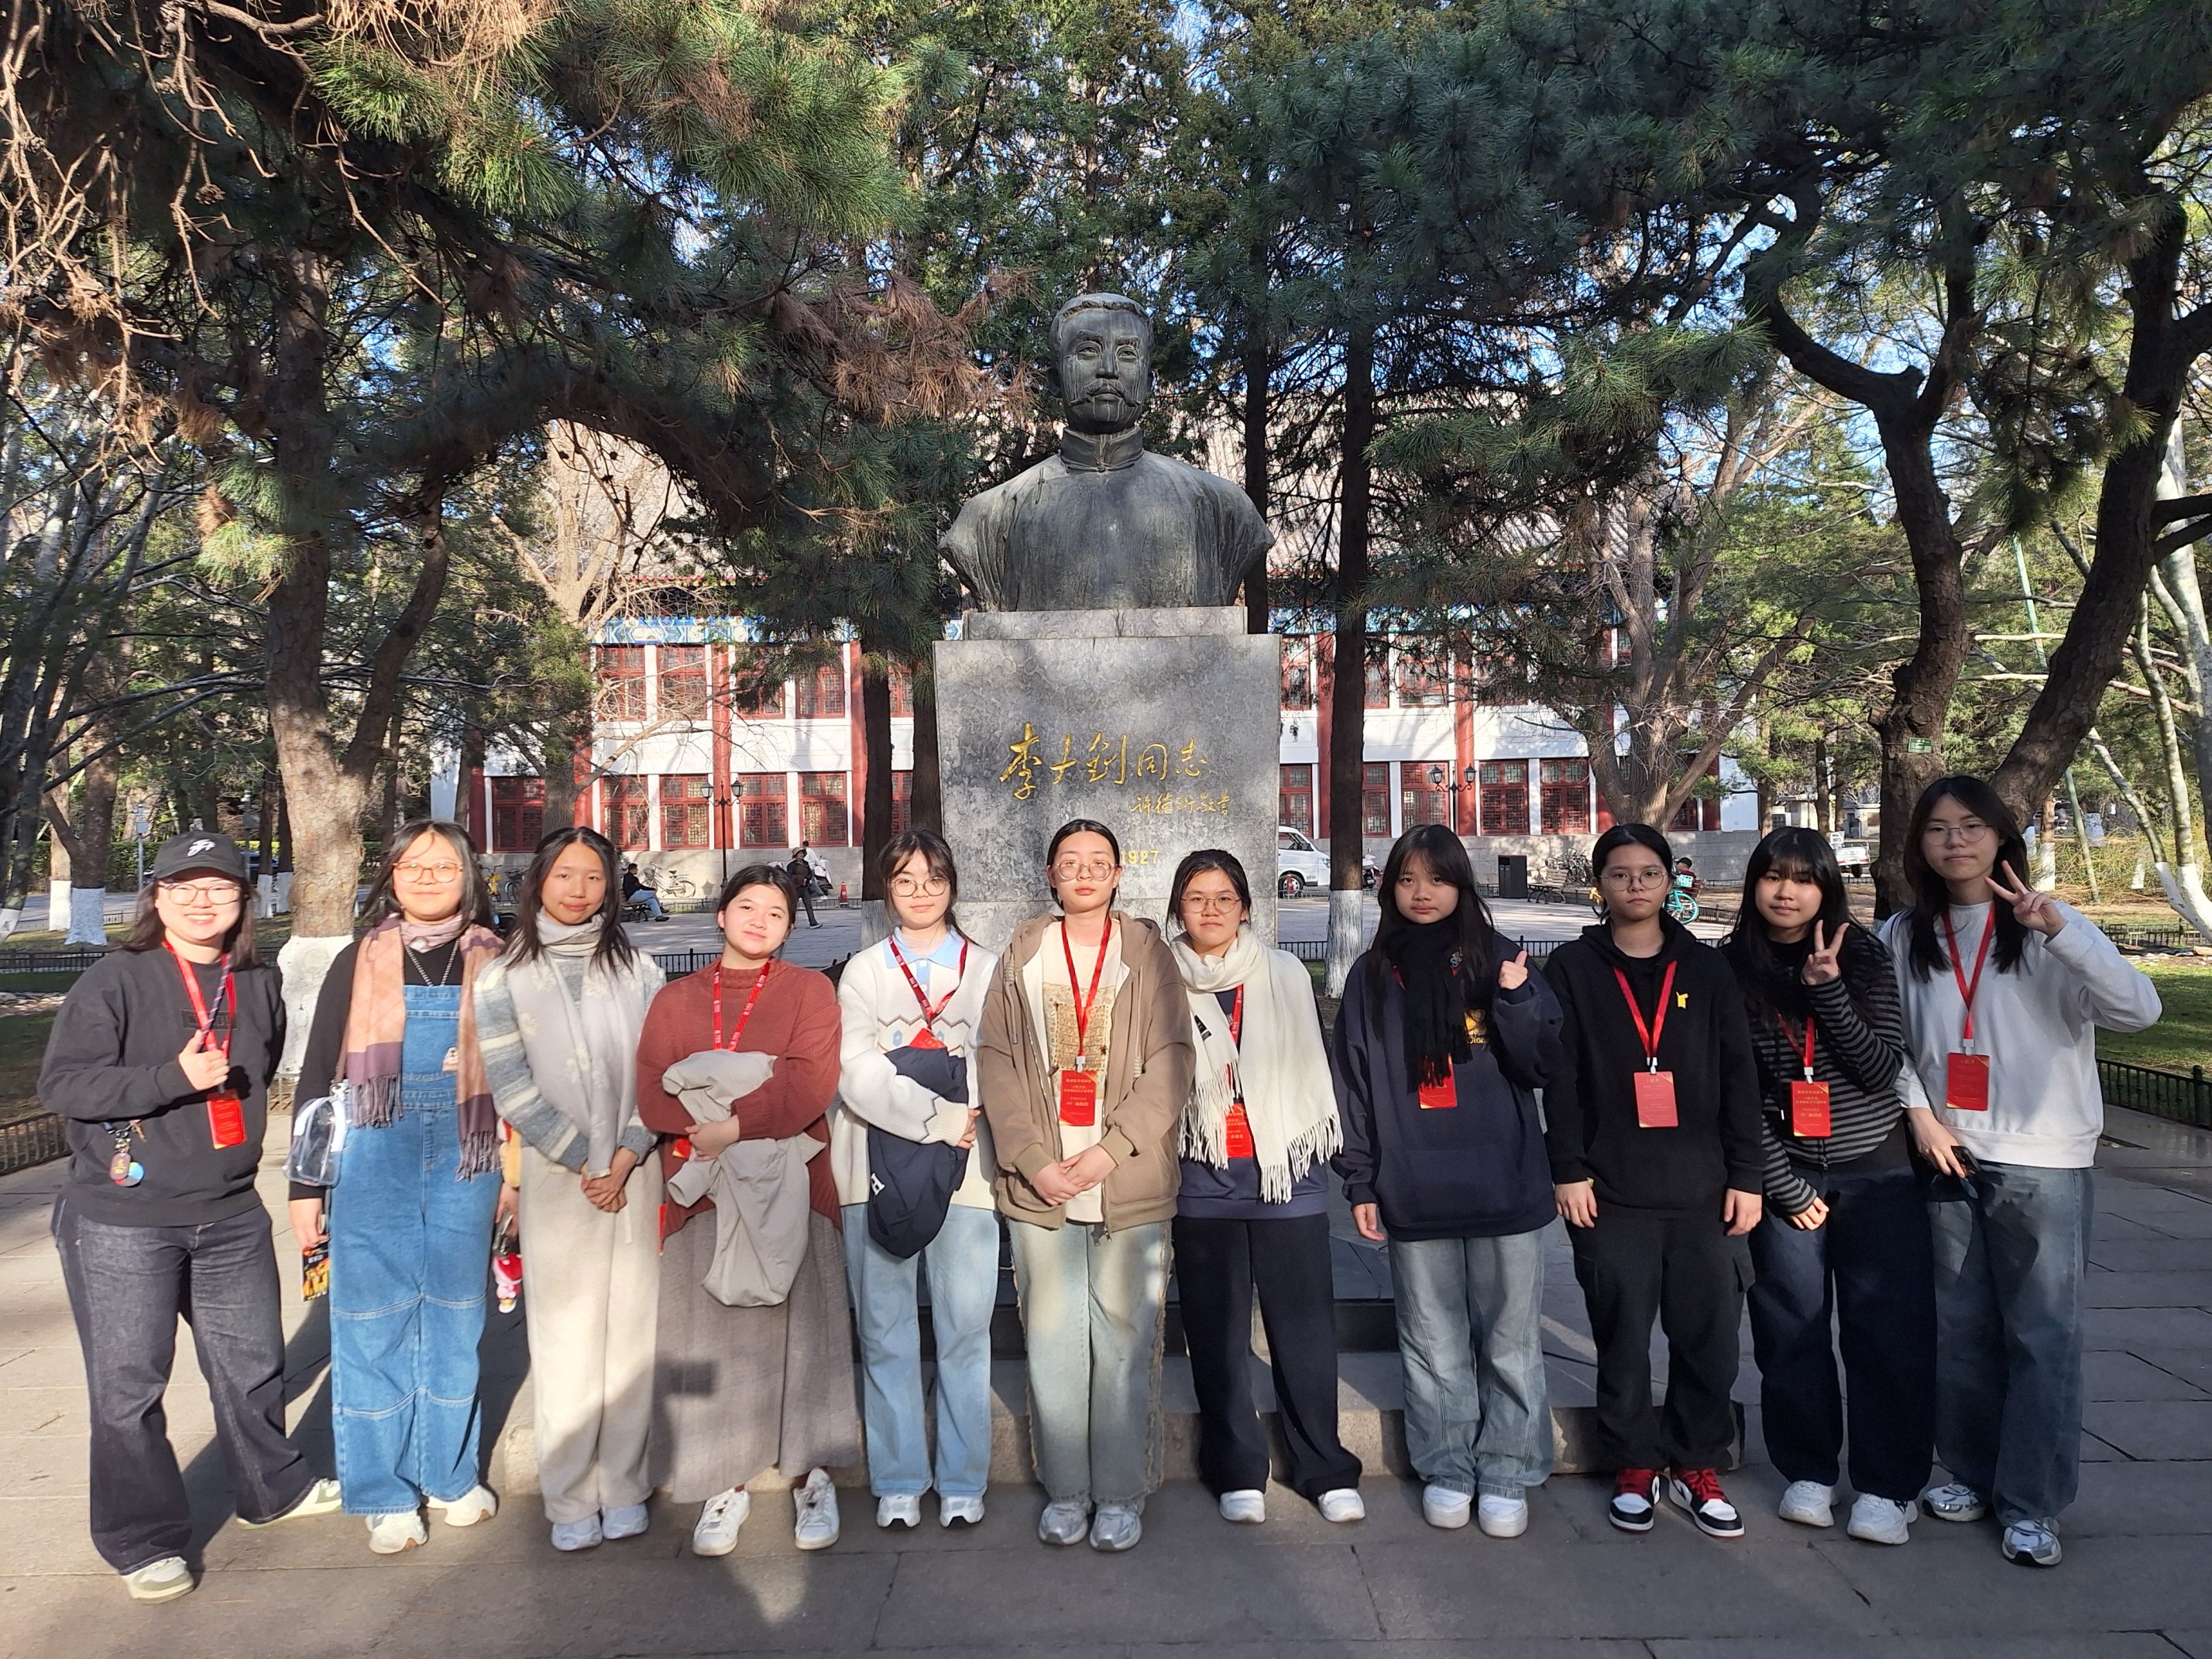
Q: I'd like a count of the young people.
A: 11